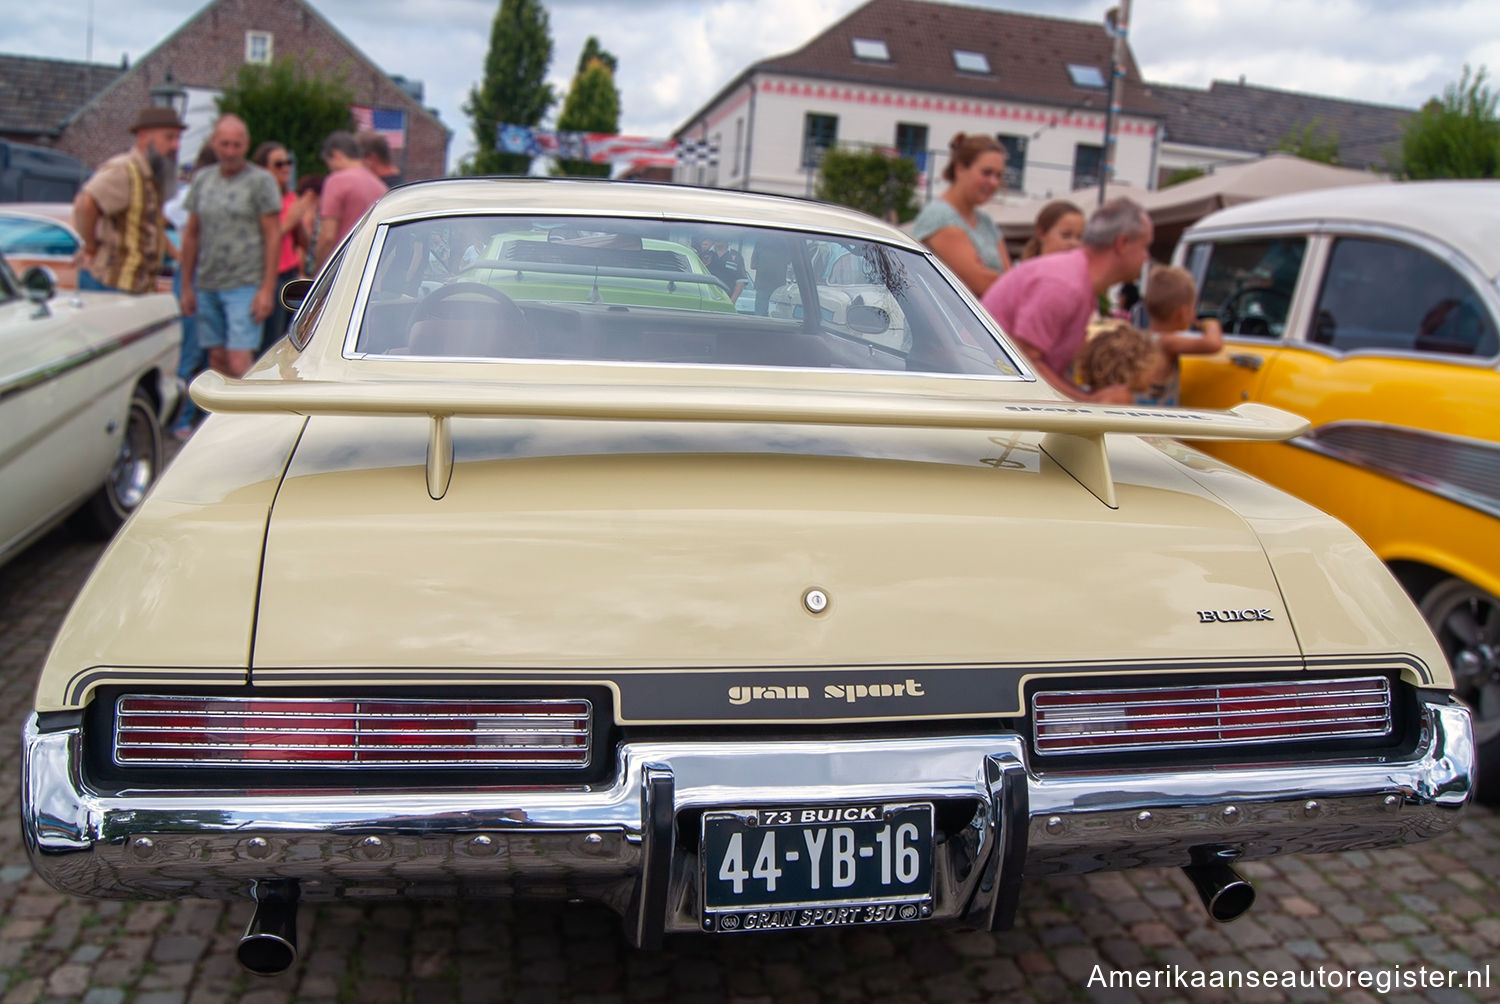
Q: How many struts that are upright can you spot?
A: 2